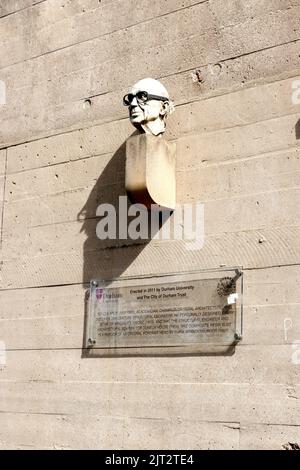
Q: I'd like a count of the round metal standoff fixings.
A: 4